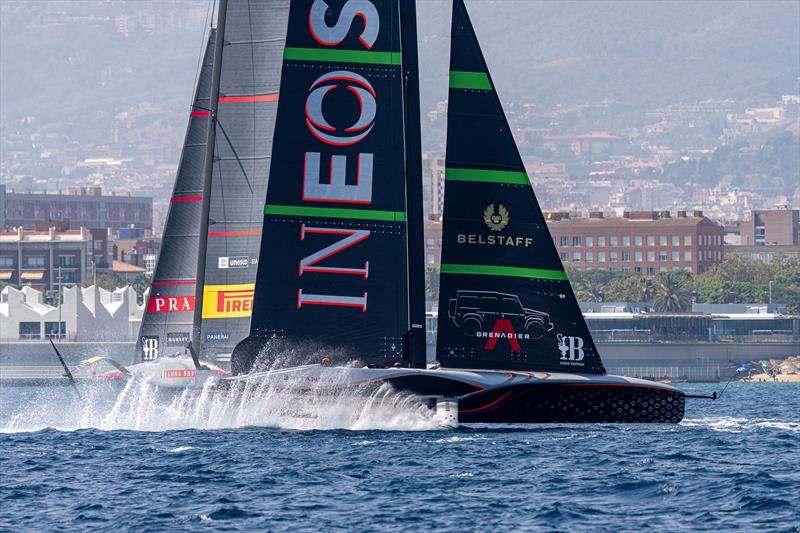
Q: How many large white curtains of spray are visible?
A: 1